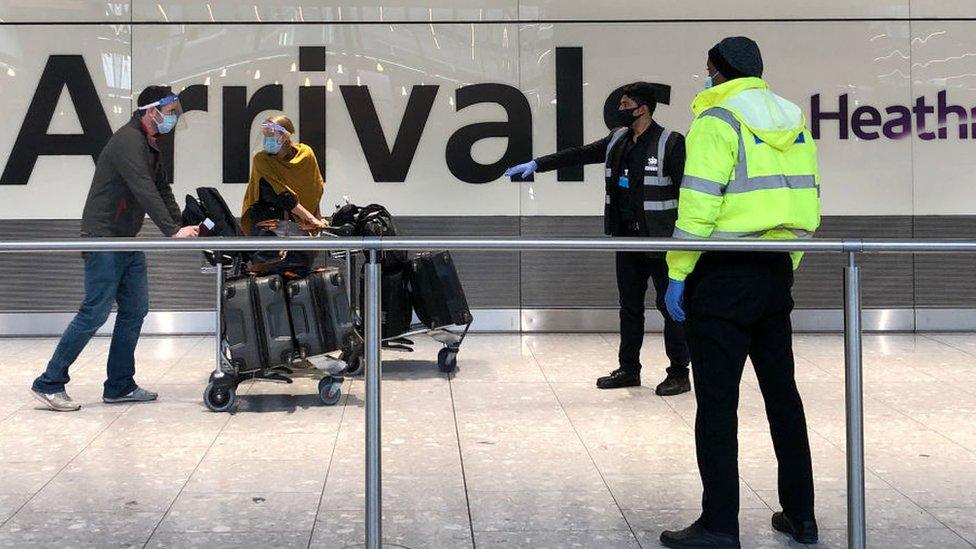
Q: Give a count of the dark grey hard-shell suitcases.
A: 2